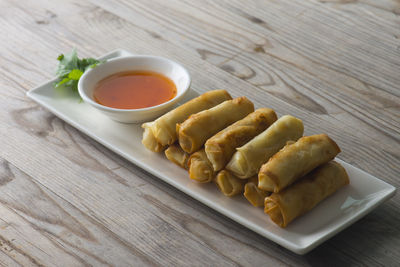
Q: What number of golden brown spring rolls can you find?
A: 10